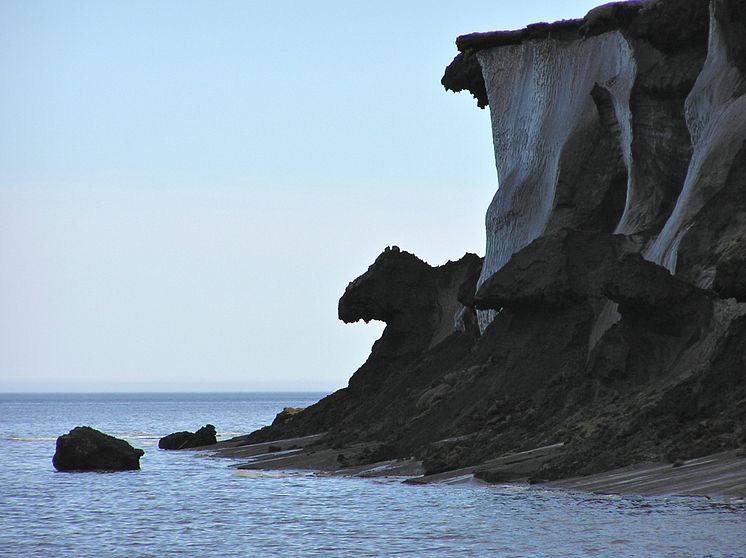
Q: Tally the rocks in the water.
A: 2